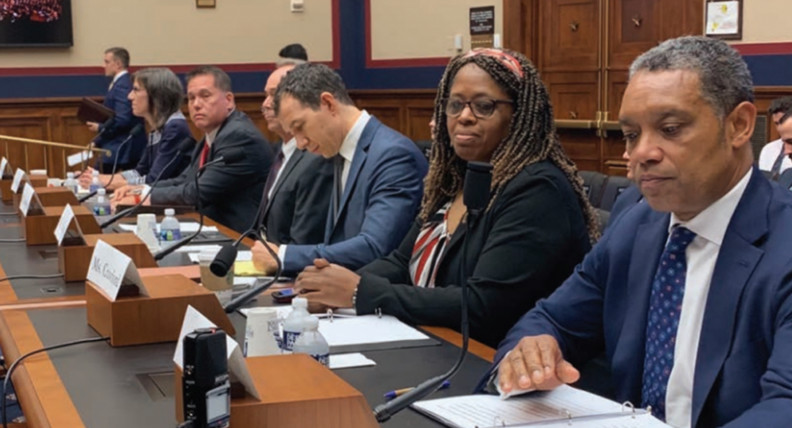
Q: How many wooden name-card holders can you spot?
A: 6